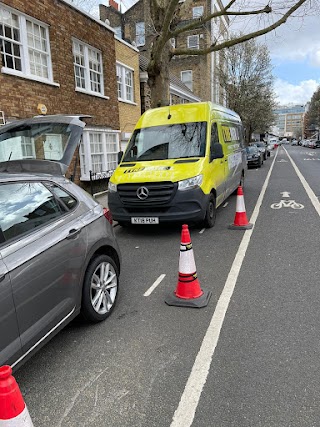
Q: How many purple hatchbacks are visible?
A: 0